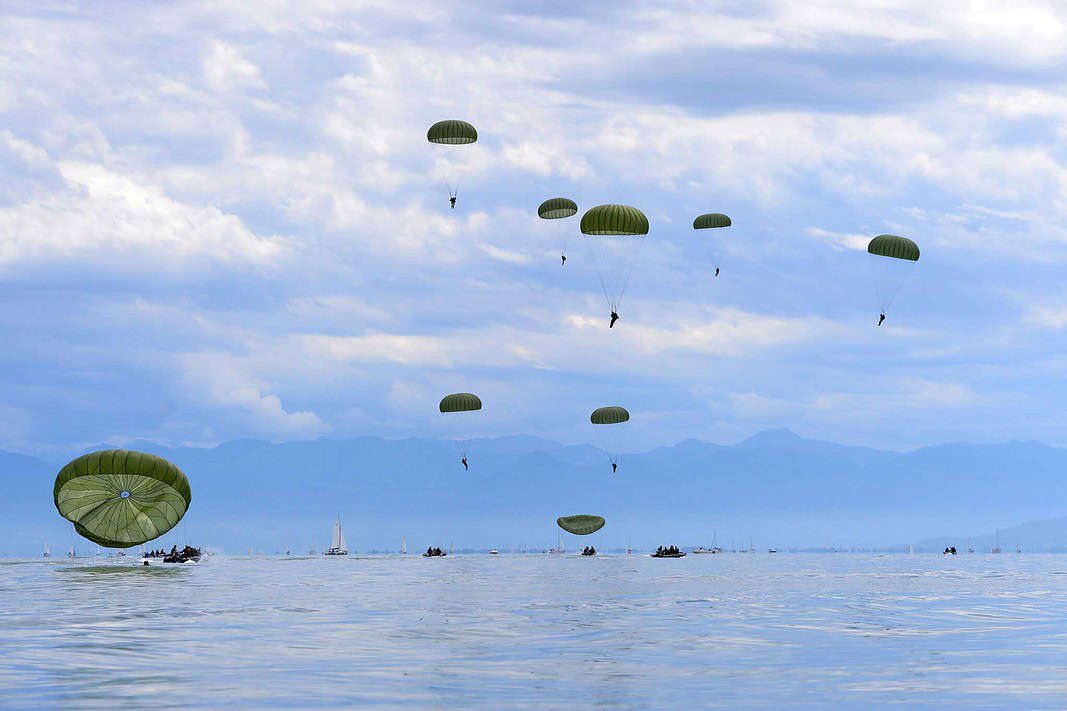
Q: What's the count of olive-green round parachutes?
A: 9